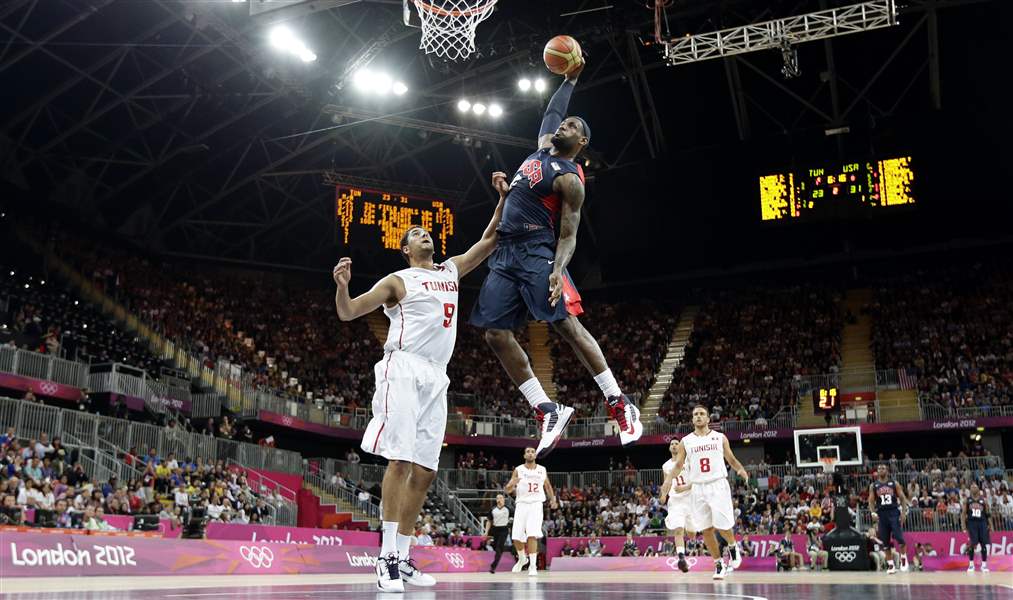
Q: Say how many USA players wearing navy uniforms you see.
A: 3